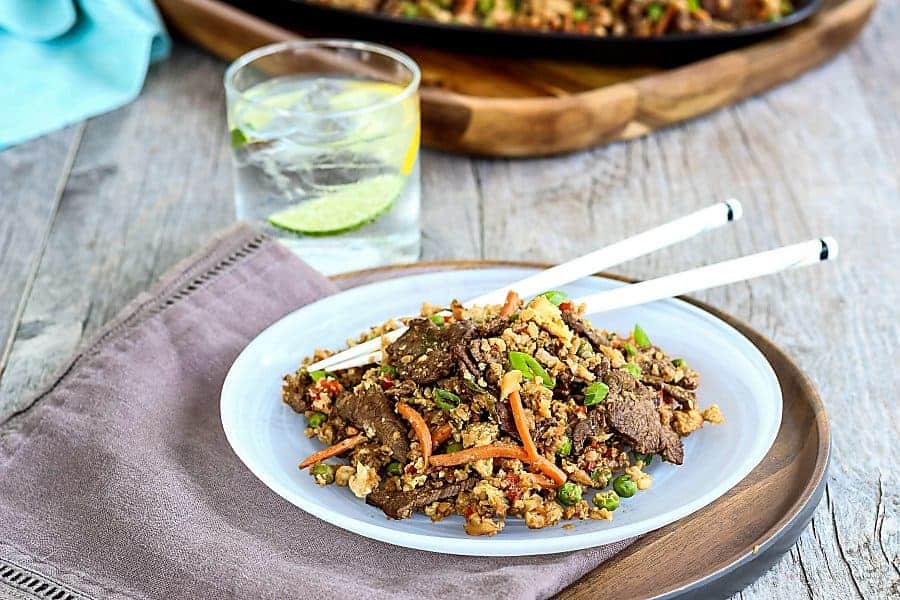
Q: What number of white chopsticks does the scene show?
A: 2